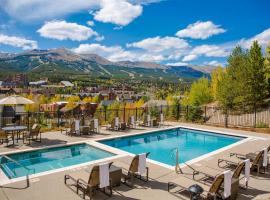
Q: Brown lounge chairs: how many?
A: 12